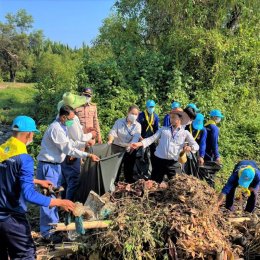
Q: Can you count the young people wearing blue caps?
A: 7